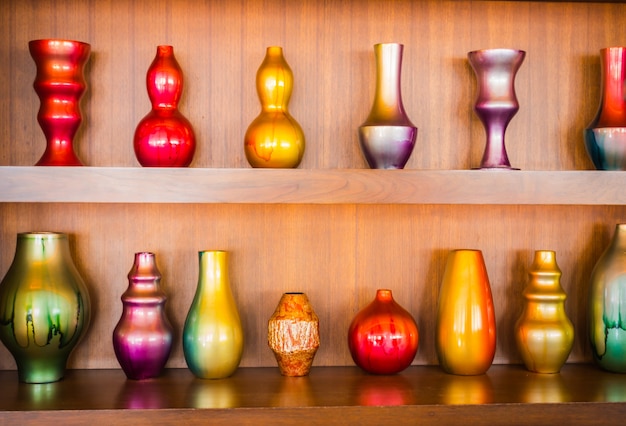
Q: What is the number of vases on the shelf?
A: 14